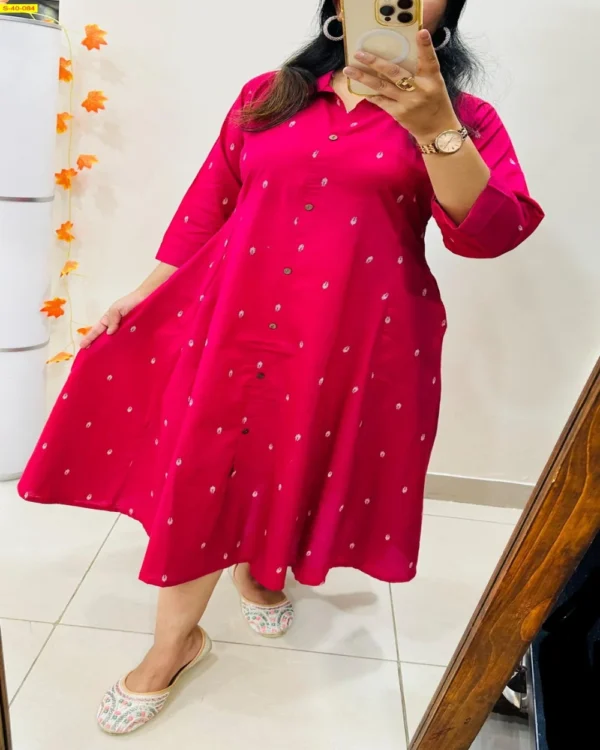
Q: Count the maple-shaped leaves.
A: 11